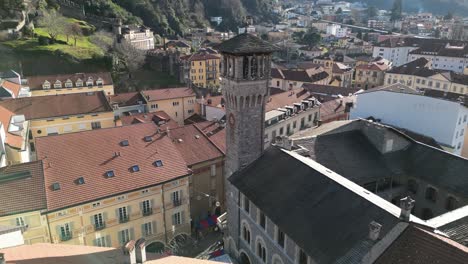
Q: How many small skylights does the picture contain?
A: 7